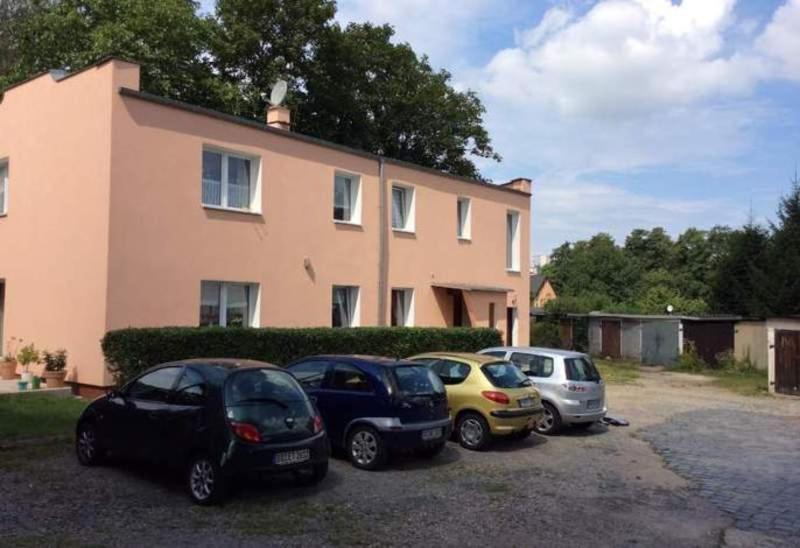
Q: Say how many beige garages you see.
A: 1